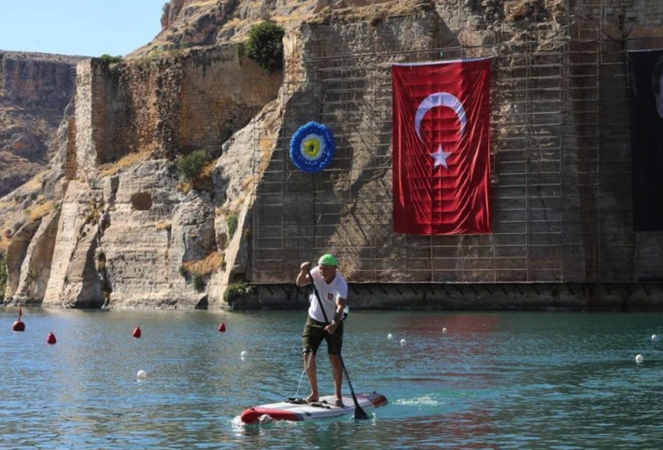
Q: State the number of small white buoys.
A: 7